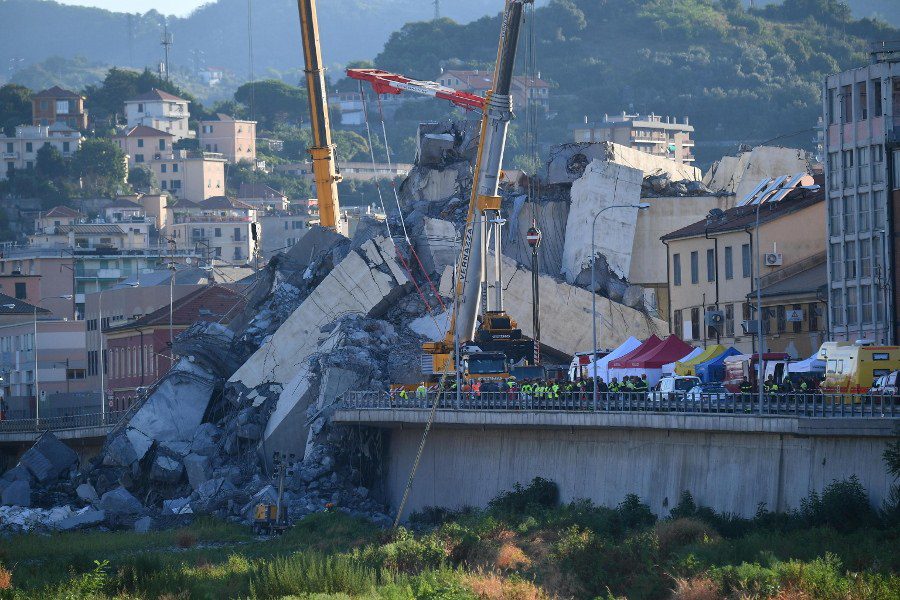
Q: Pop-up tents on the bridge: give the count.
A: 7